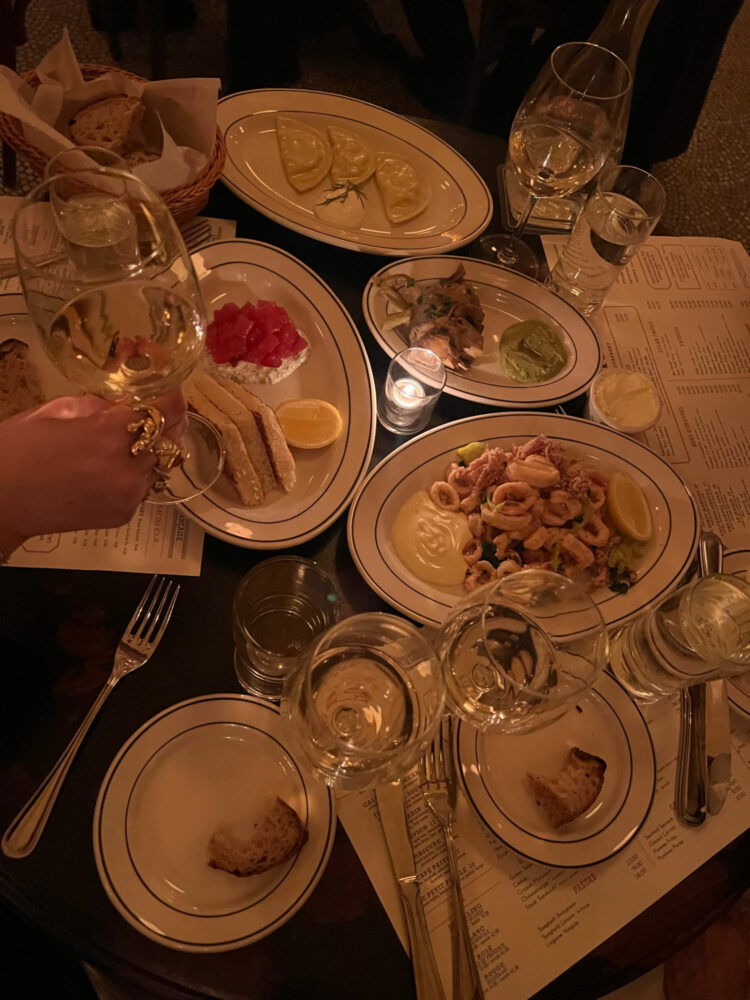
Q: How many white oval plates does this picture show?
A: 4